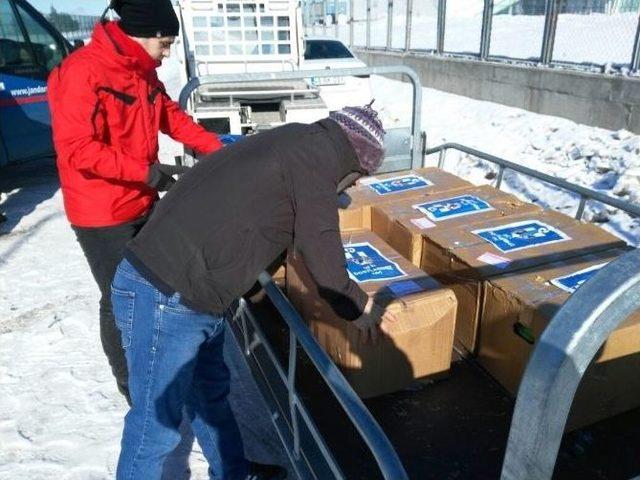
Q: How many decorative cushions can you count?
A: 0